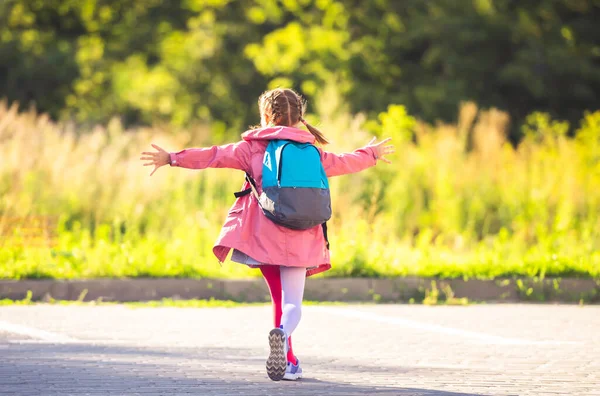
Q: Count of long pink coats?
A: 1